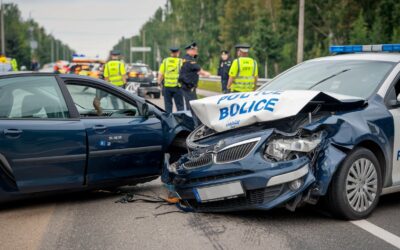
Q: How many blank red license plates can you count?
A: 0